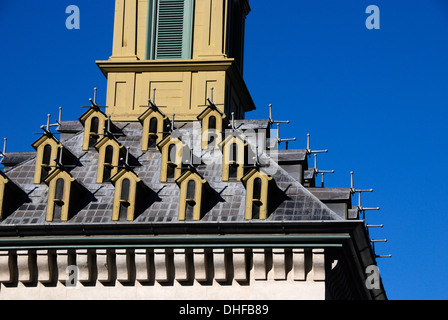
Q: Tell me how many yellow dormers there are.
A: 12